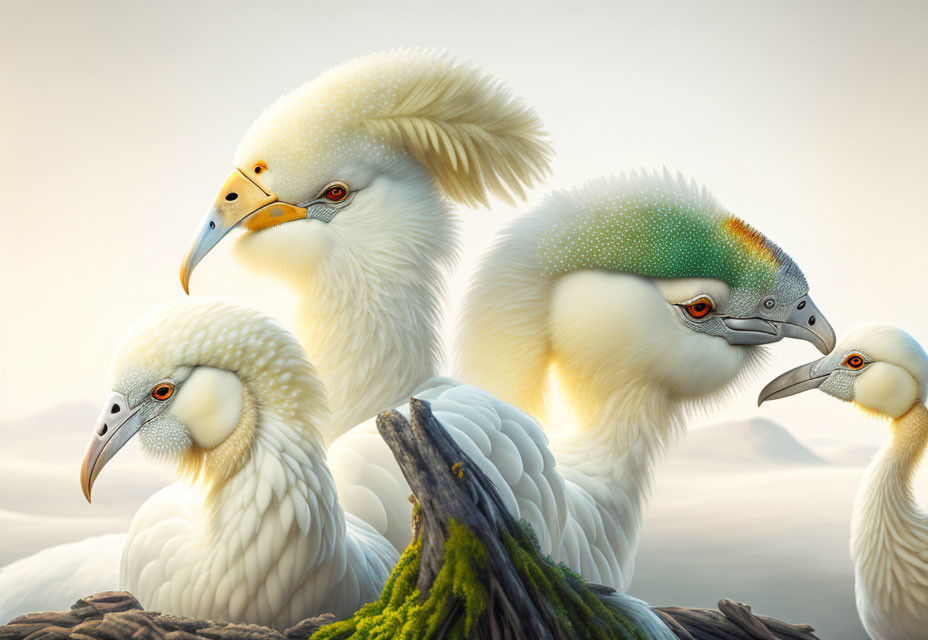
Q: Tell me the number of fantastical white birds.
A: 4